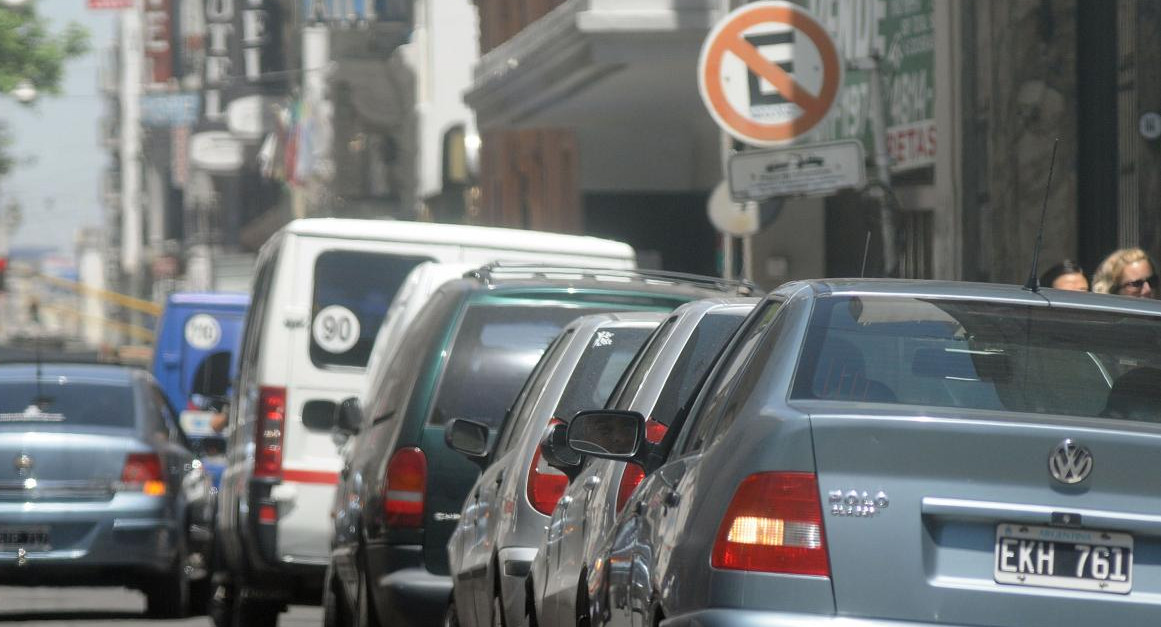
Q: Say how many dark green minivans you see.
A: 1